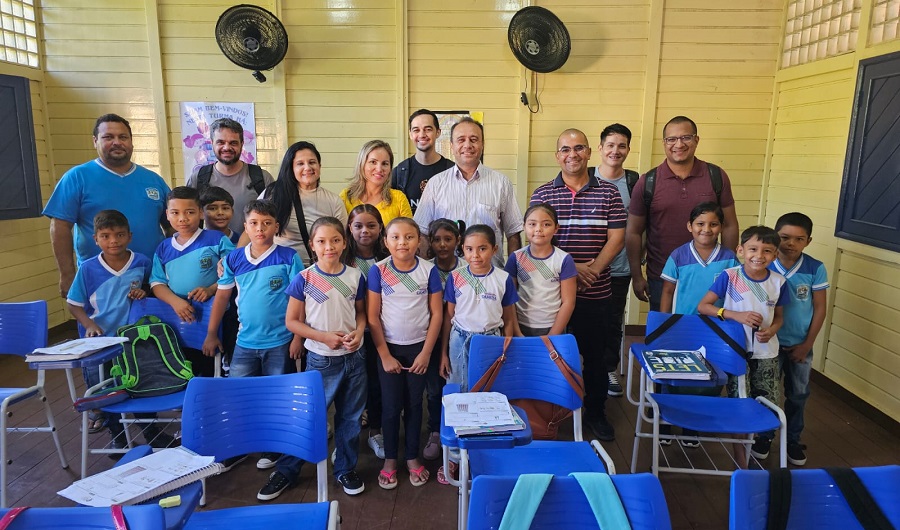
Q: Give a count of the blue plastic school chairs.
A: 8